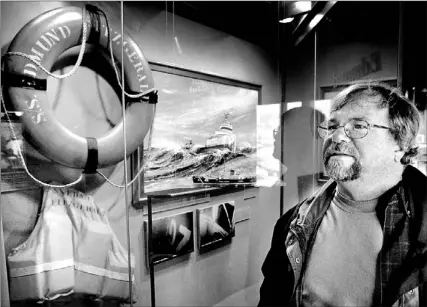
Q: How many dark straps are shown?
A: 4